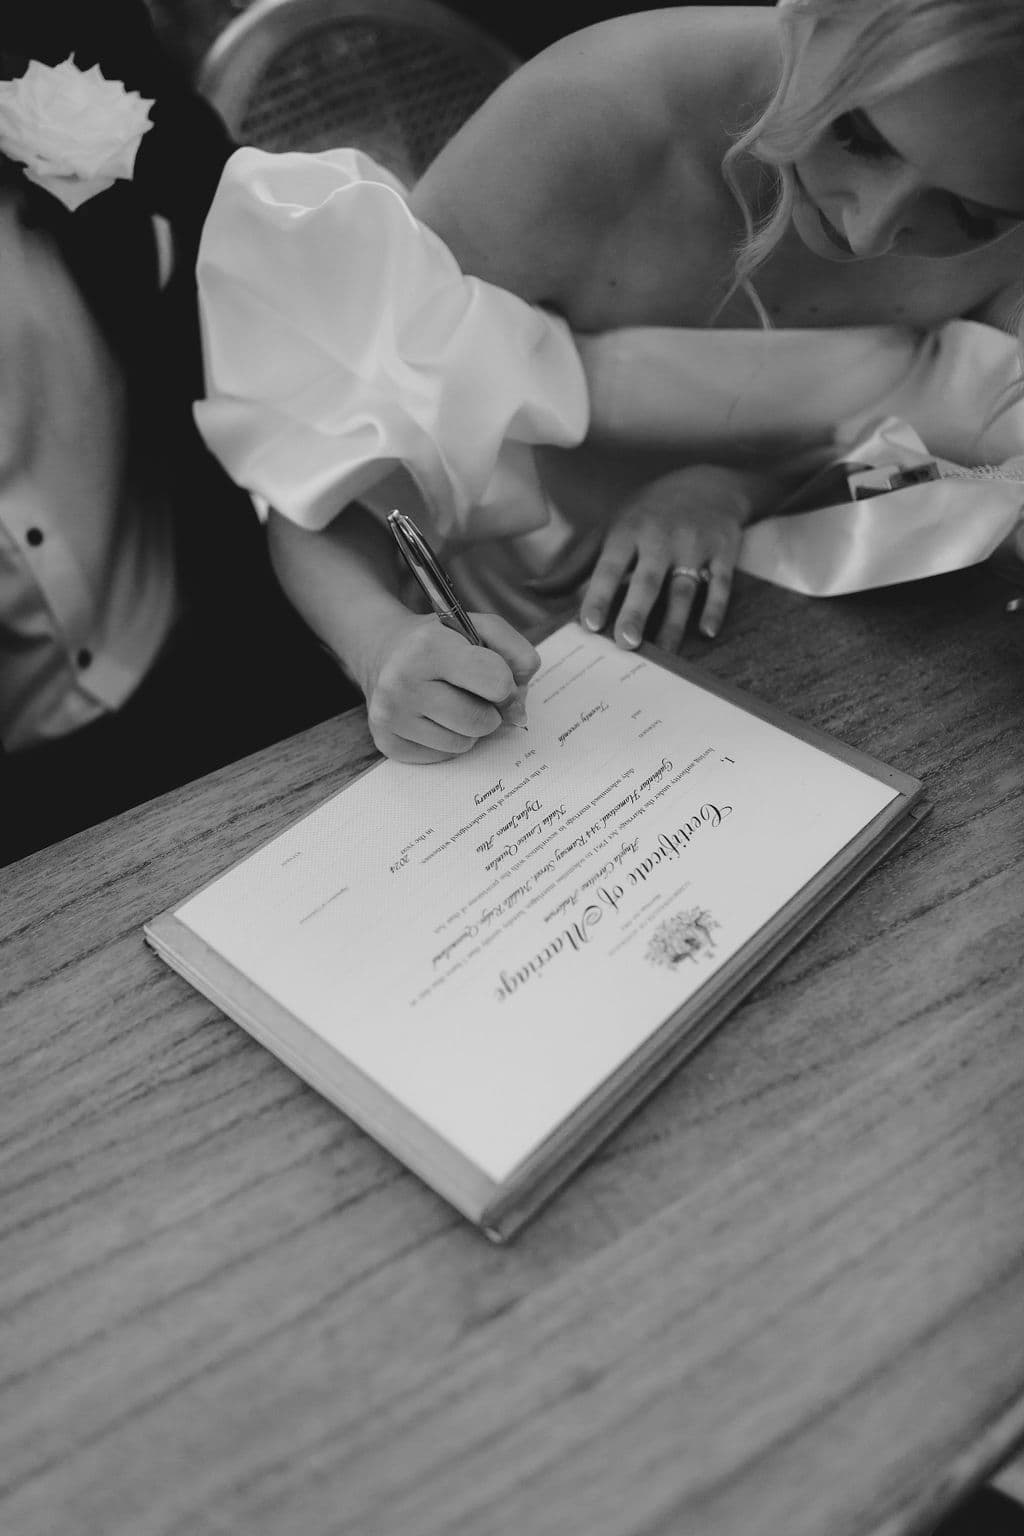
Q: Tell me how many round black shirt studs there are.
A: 2